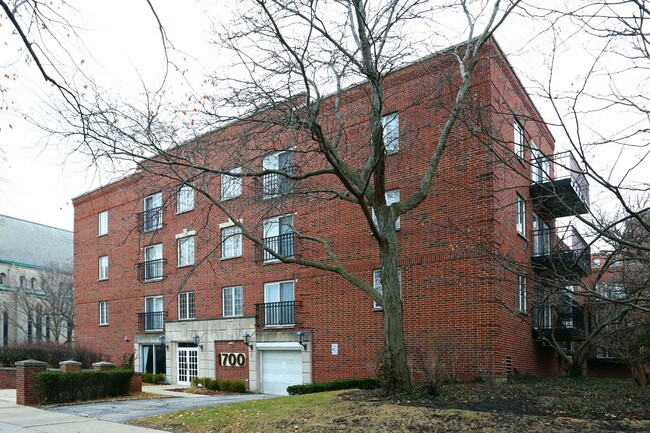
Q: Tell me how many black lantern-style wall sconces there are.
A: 4